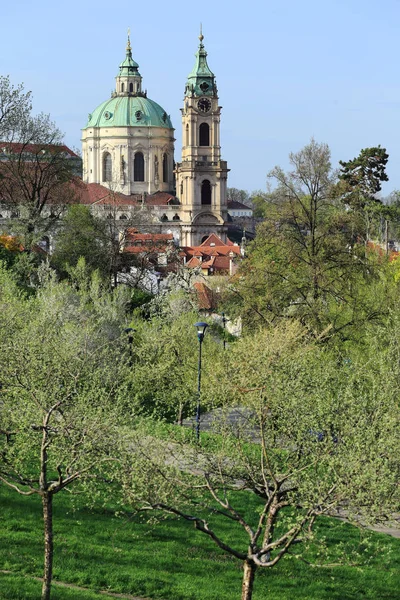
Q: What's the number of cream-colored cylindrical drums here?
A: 1